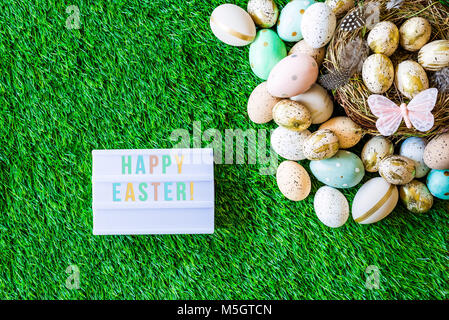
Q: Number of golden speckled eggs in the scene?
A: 12